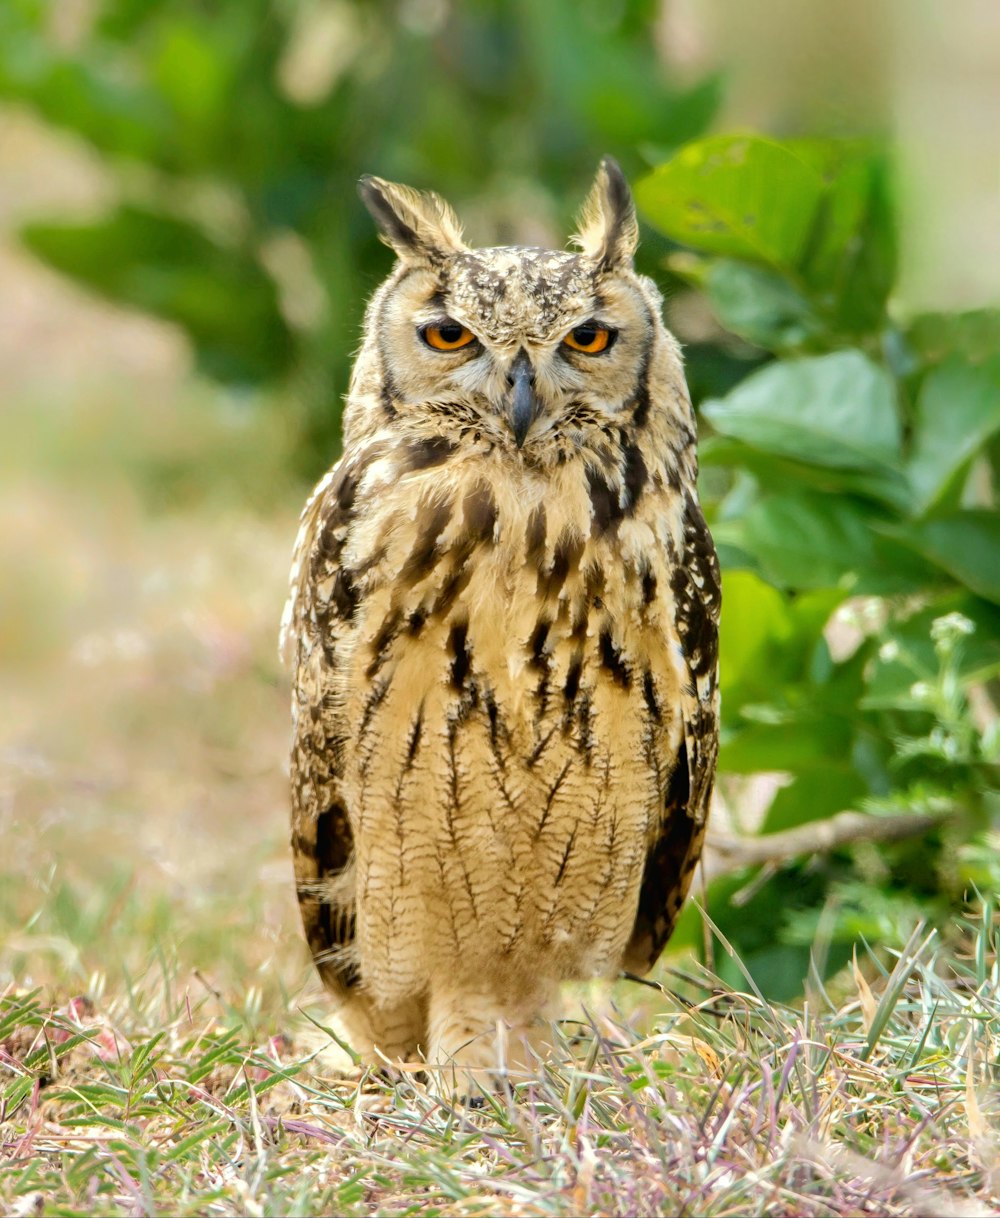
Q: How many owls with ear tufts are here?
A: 1